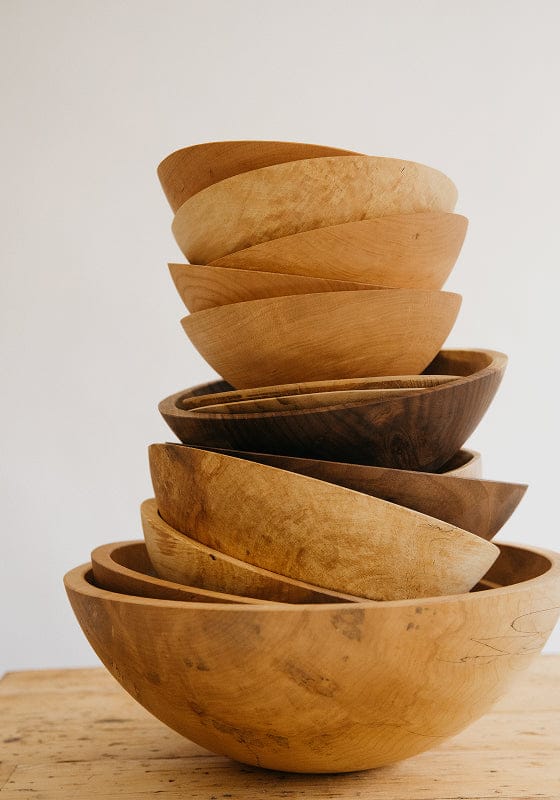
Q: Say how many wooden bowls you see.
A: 14